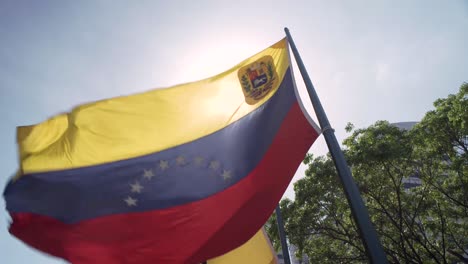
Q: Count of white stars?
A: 8